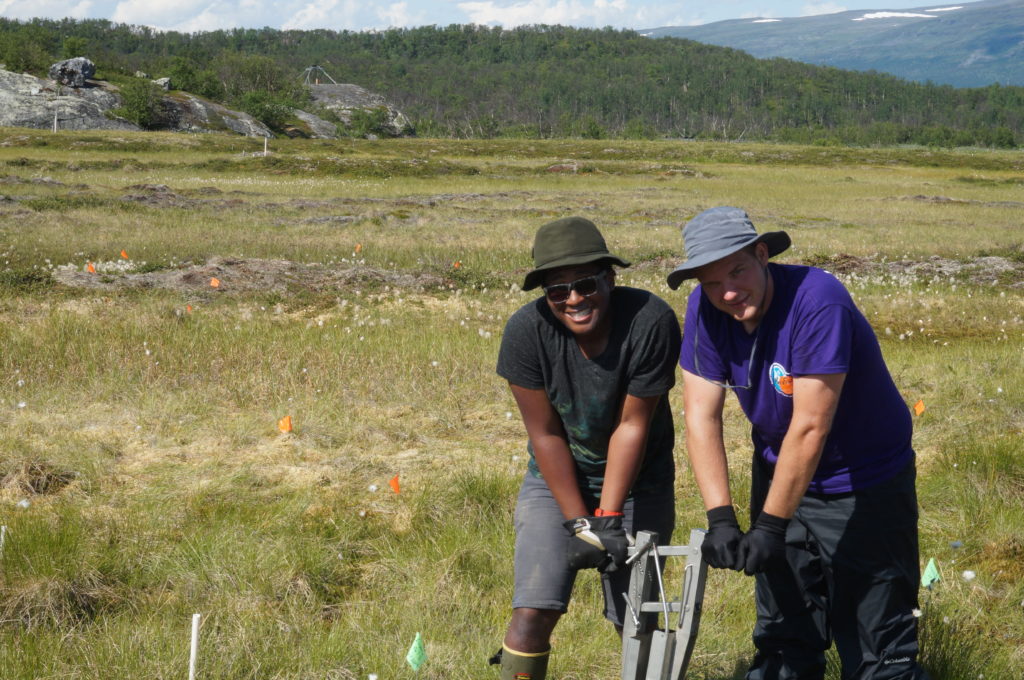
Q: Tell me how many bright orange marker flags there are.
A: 9